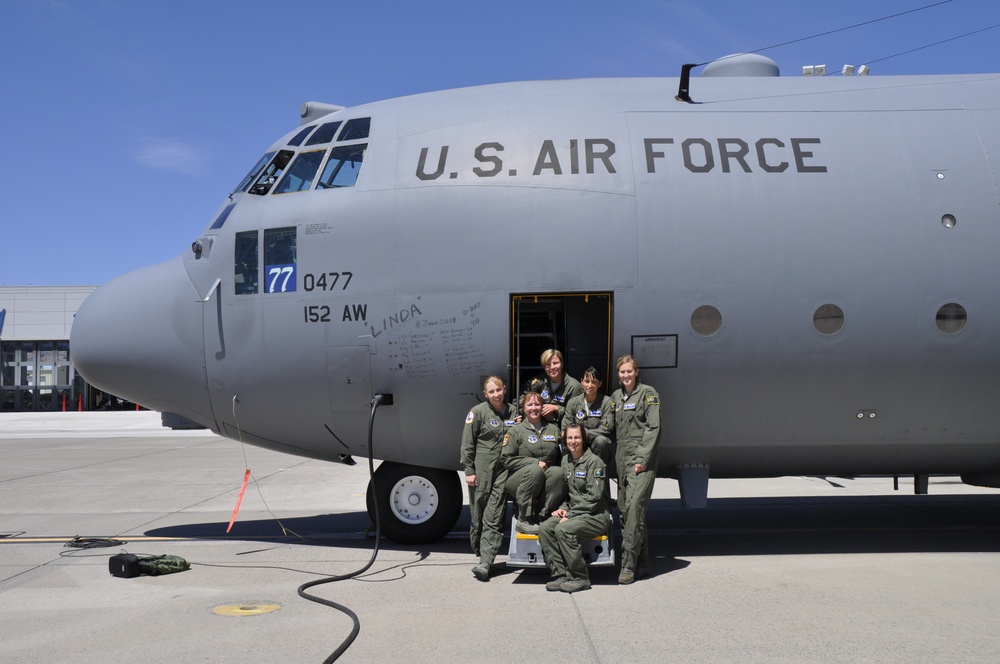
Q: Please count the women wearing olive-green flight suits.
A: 6